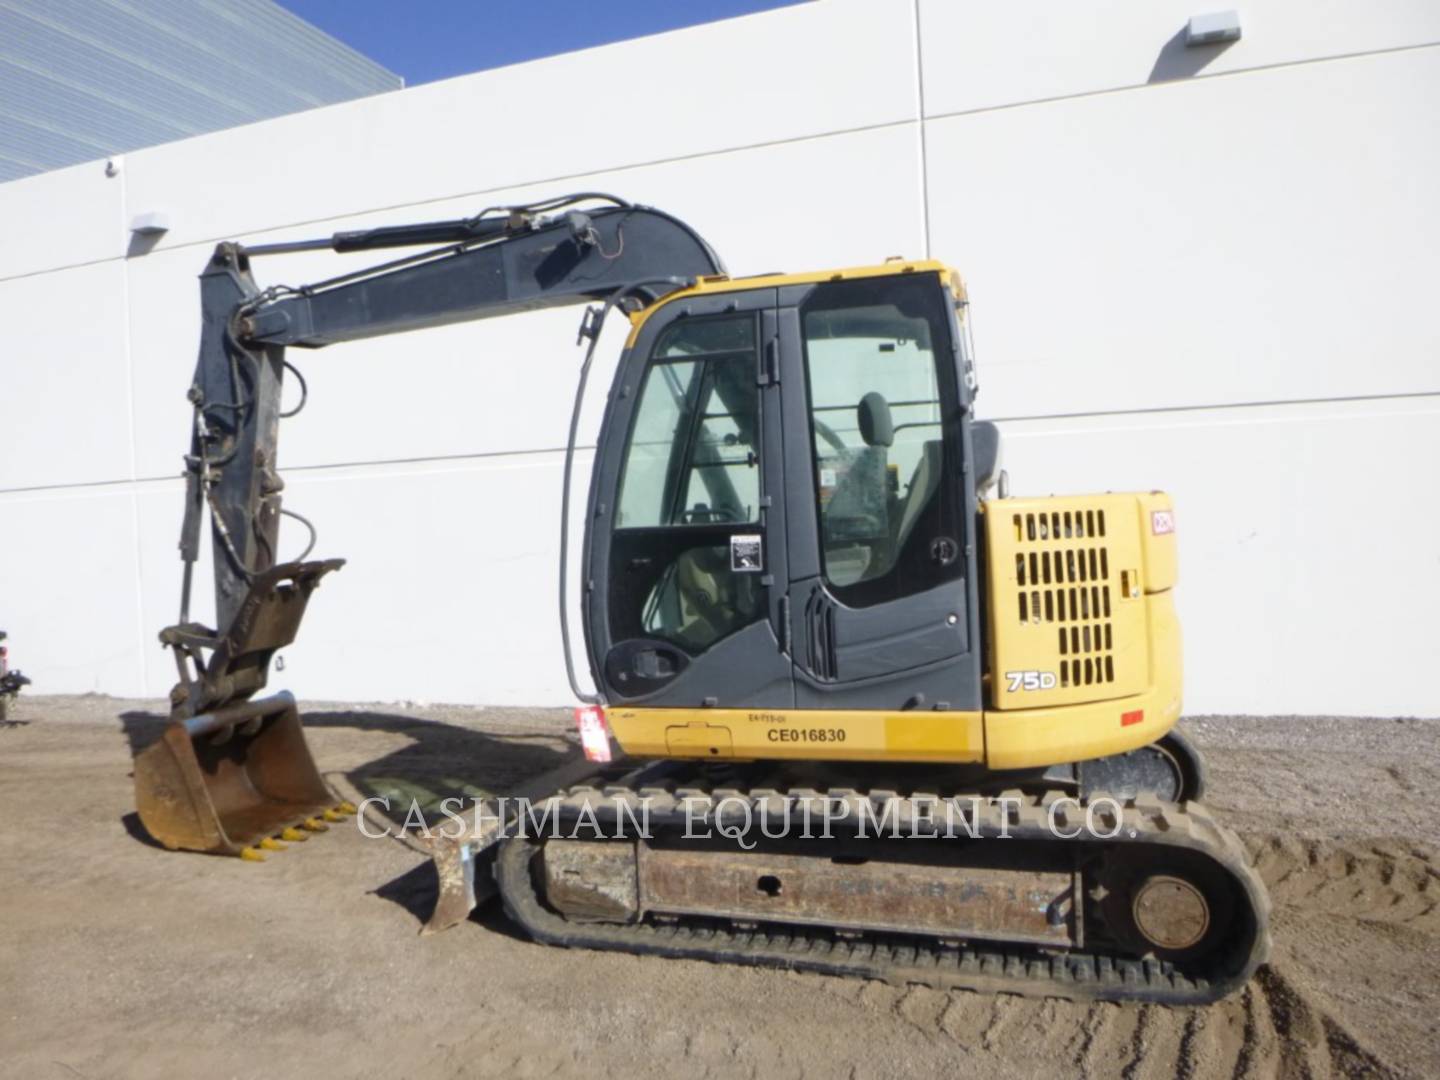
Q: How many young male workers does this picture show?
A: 0